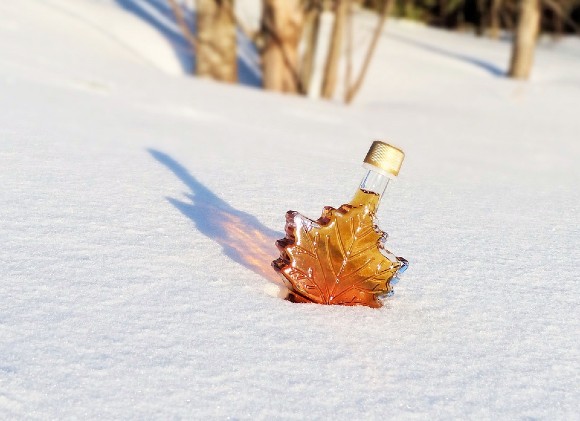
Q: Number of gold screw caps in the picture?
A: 1